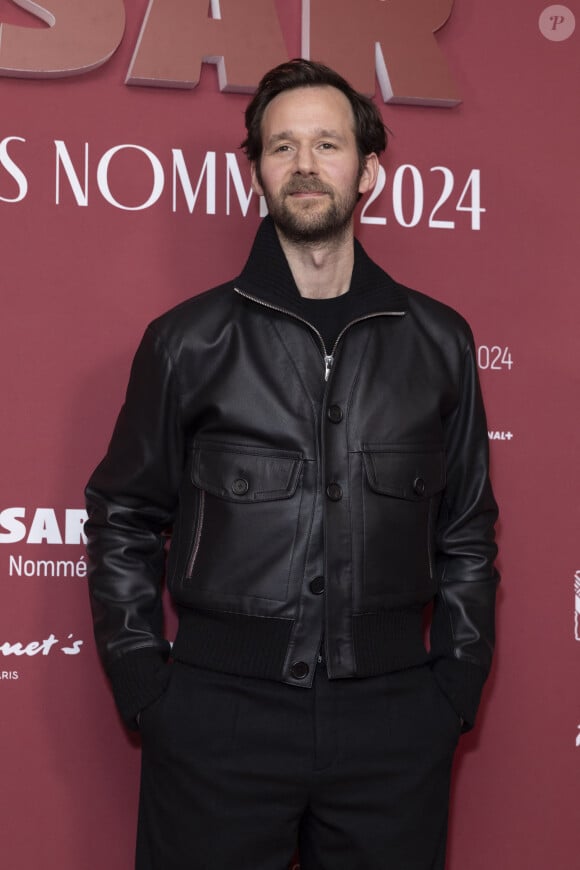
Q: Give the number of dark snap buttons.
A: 6